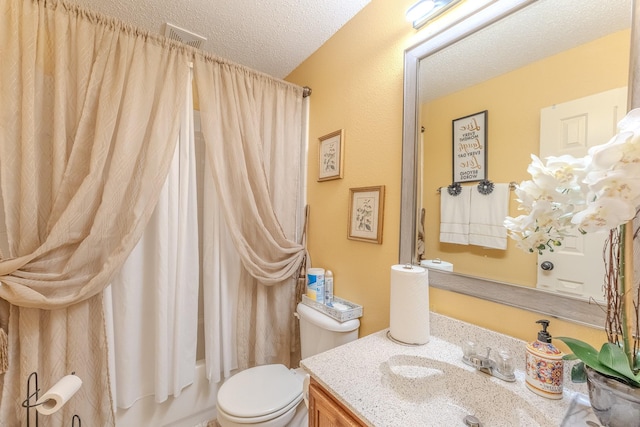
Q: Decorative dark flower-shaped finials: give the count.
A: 2